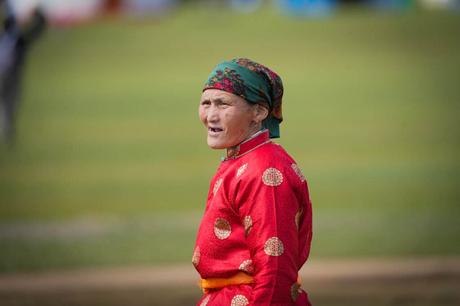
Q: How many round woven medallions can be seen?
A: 13